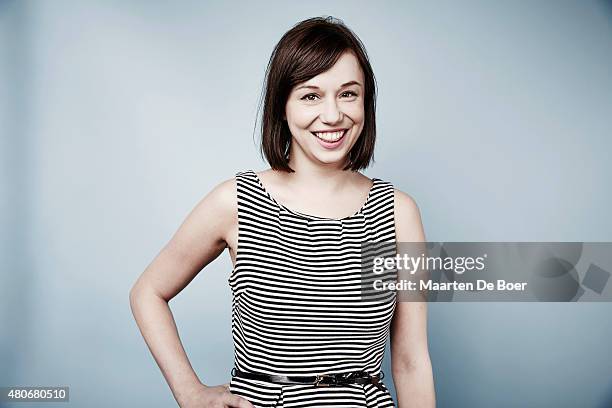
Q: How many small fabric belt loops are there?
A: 2